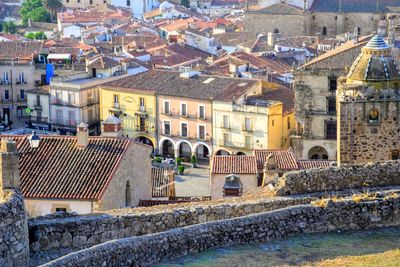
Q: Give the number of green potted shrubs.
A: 4